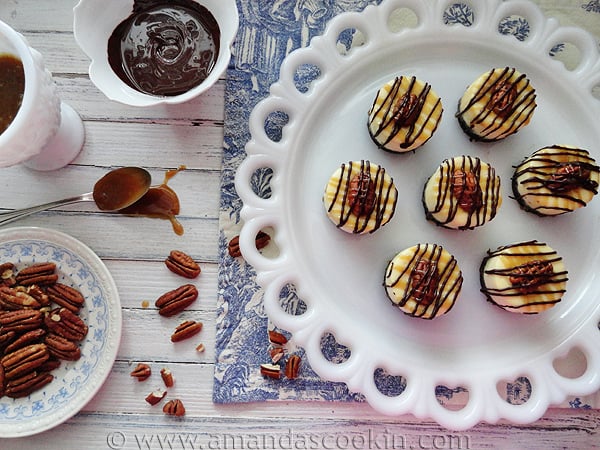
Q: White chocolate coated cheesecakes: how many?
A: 7